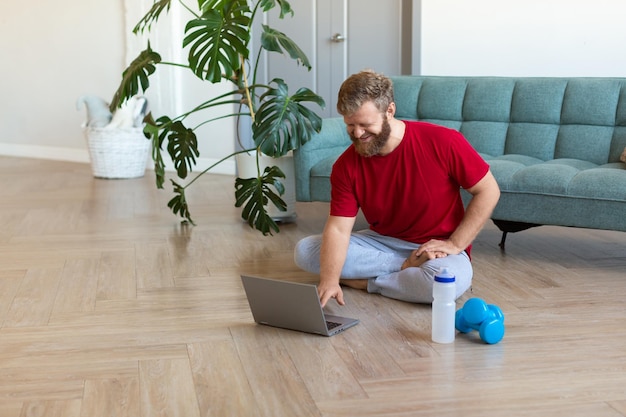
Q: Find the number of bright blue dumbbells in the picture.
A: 2